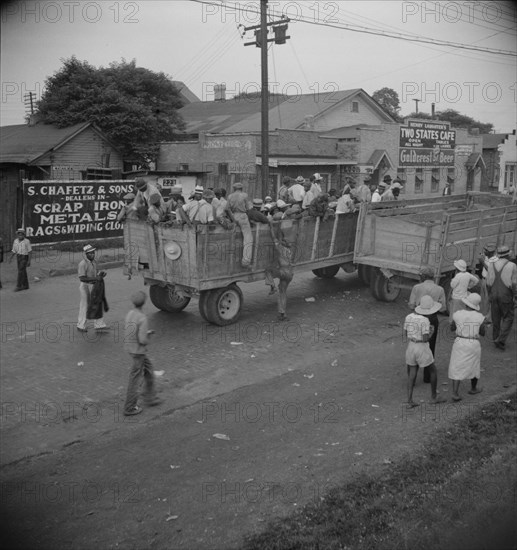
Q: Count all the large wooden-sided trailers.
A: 2